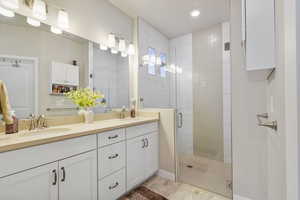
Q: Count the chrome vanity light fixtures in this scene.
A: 2